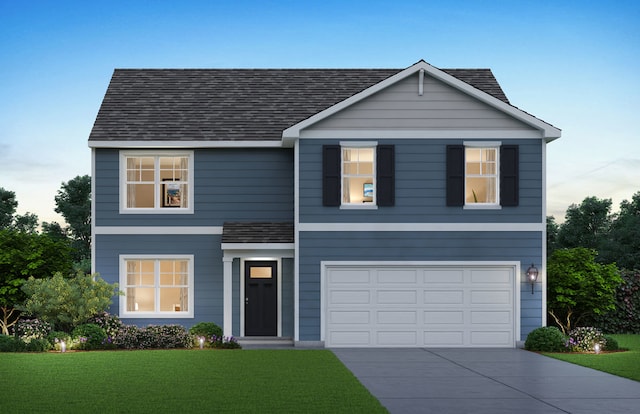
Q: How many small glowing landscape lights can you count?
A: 3